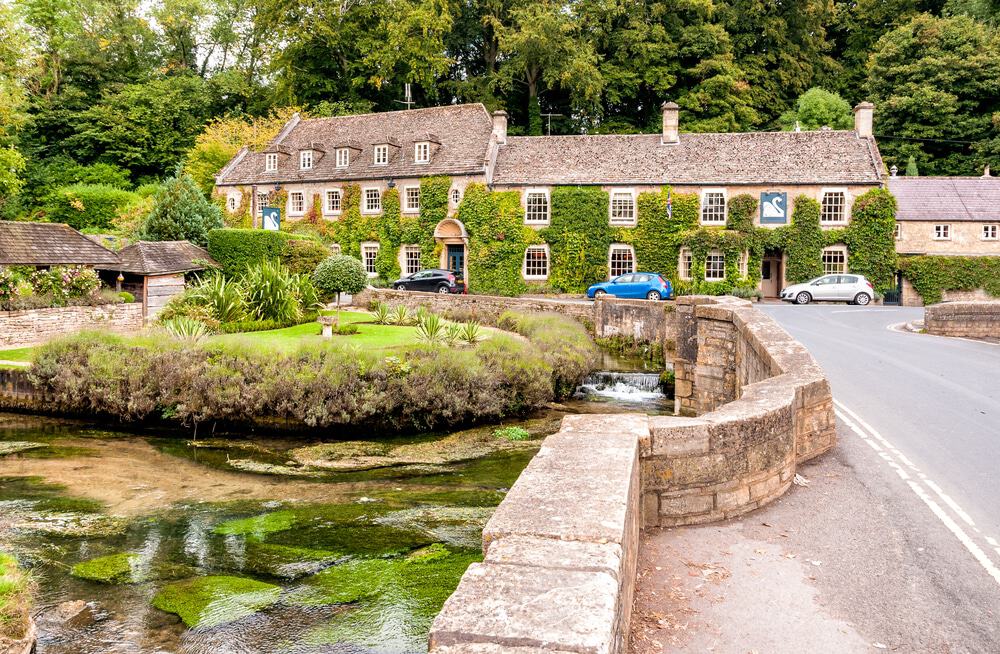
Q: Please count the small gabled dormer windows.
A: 5